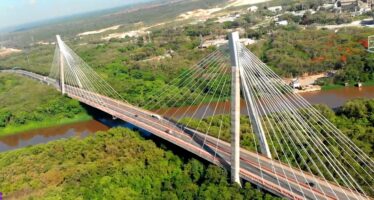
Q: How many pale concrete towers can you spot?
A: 2